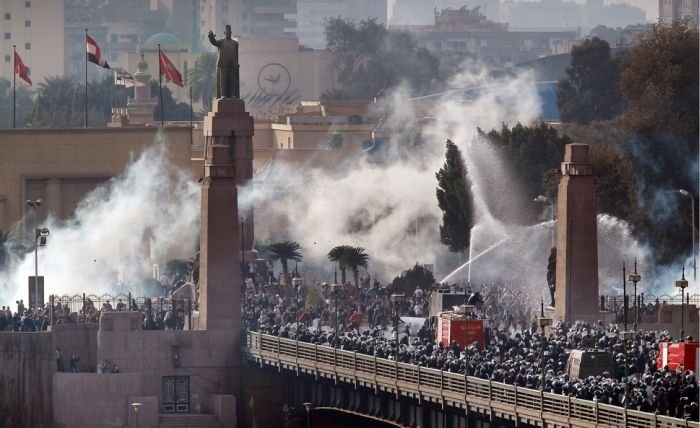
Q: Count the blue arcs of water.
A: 0